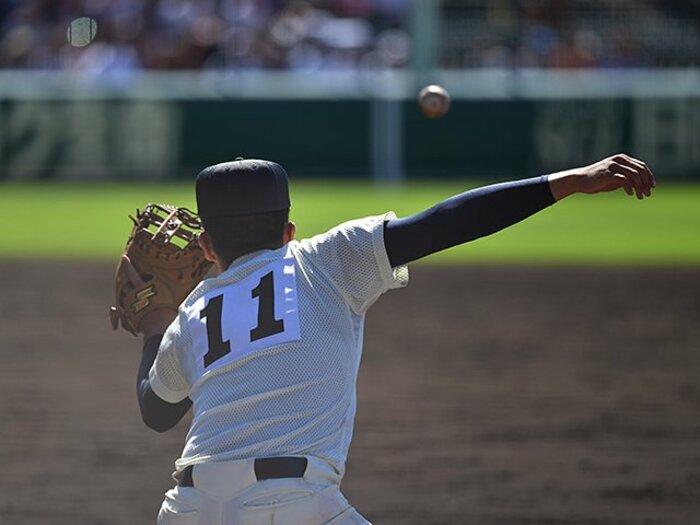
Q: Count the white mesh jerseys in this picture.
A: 1